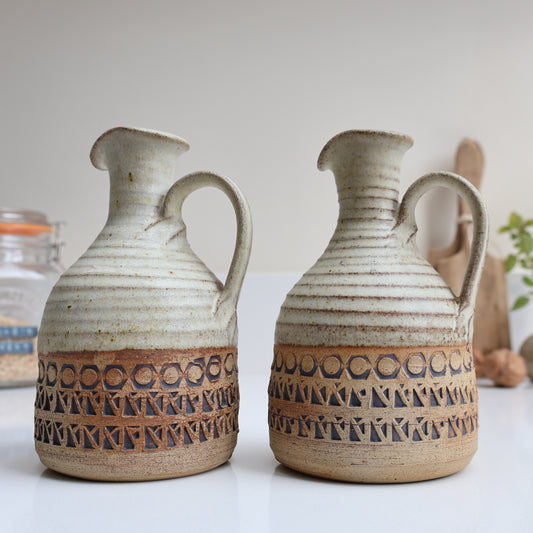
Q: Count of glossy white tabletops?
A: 1